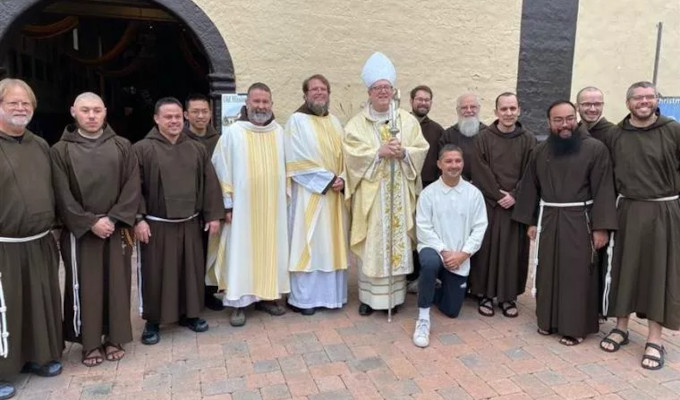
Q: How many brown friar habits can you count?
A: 10